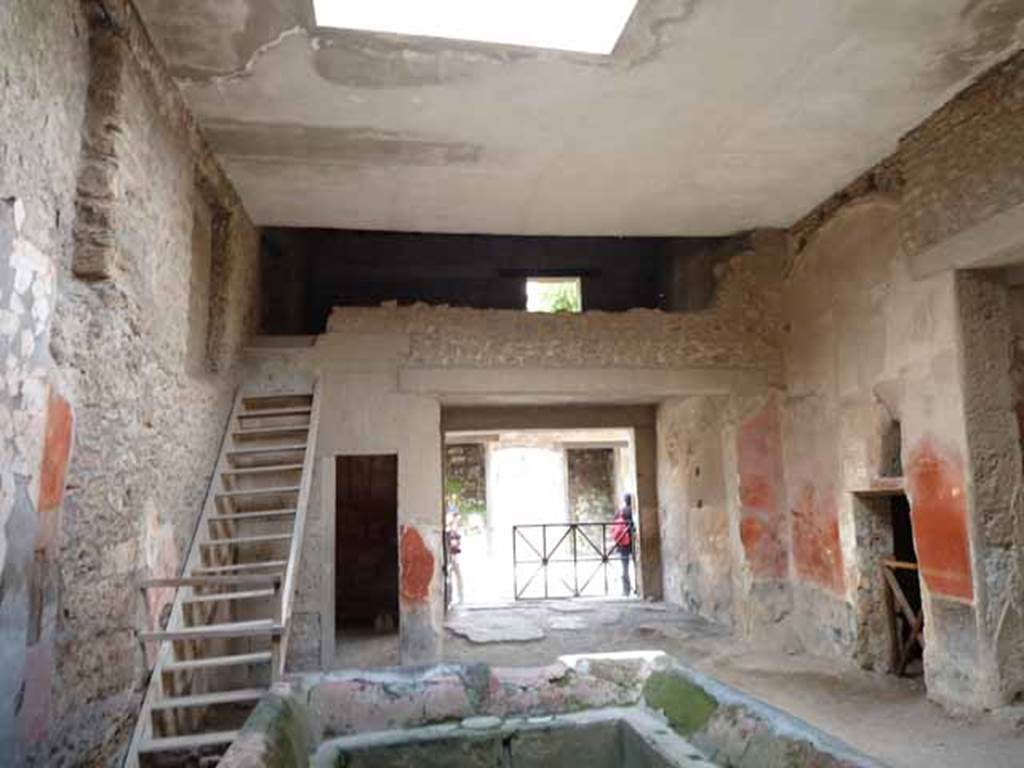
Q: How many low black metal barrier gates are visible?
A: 1